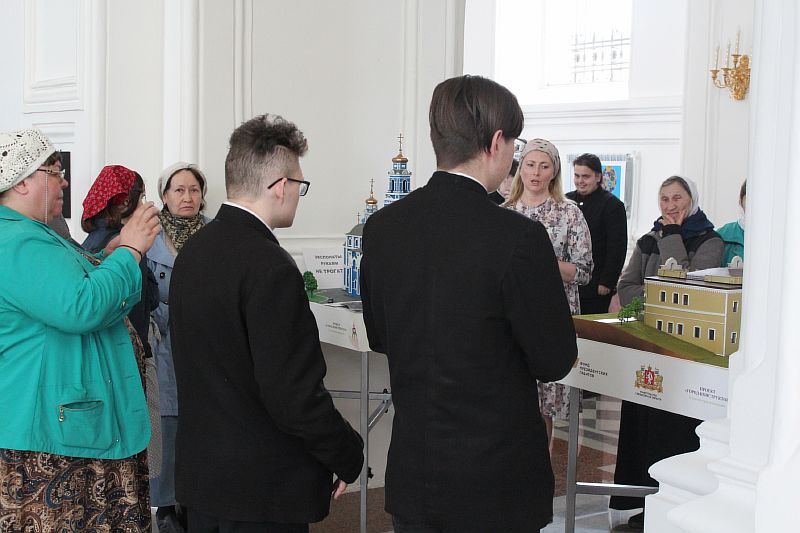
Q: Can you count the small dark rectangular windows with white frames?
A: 10